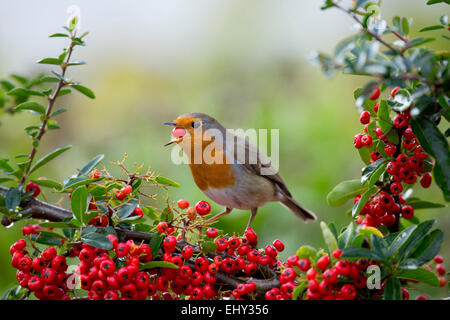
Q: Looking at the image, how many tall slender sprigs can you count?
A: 1